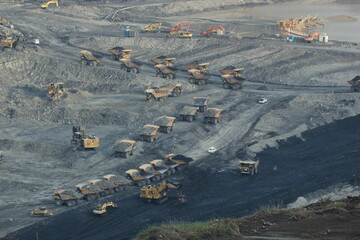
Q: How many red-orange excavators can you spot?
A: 3